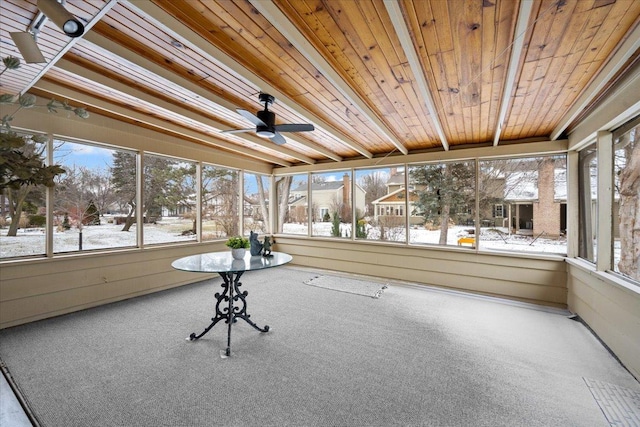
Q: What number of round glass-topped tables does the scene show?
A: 1